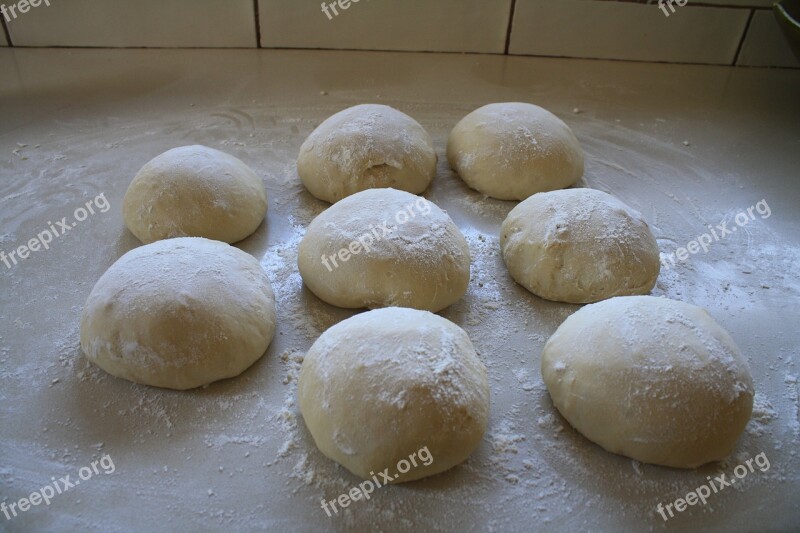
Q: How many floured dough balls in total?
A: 8